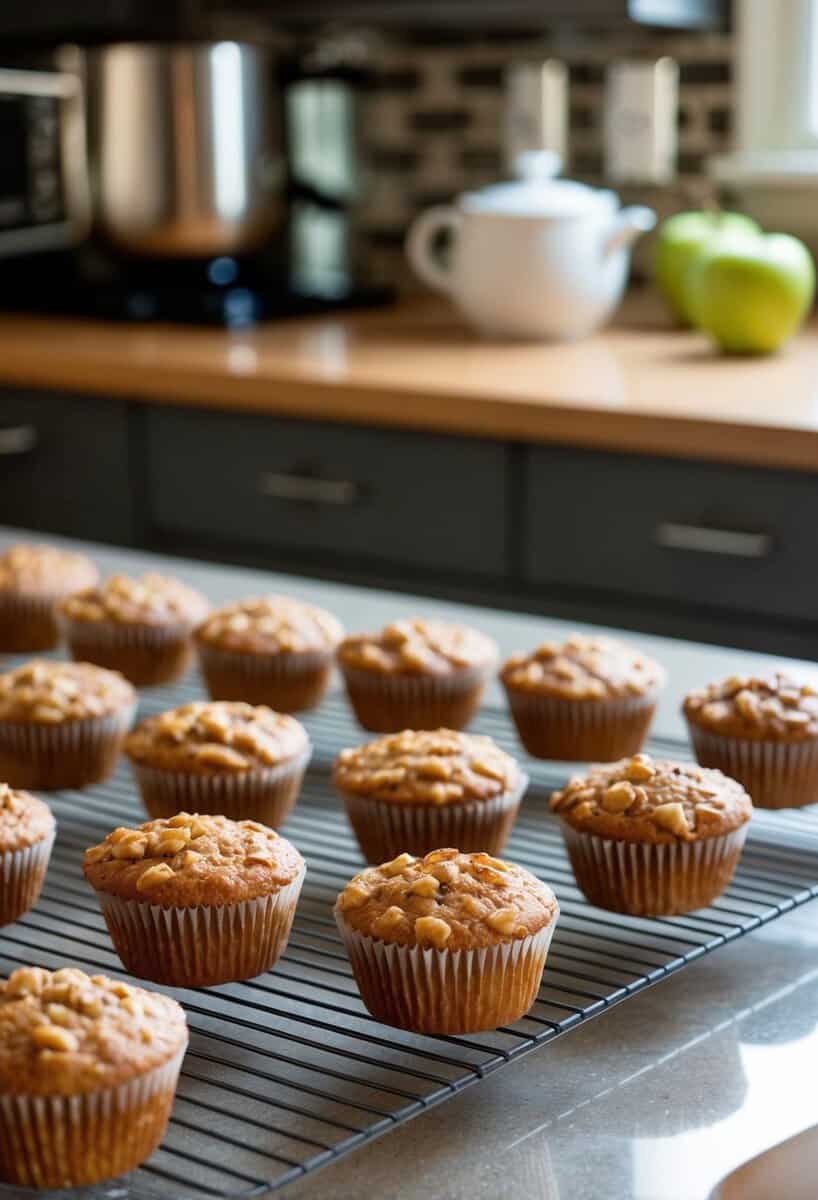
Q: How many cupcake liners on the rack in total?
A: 14